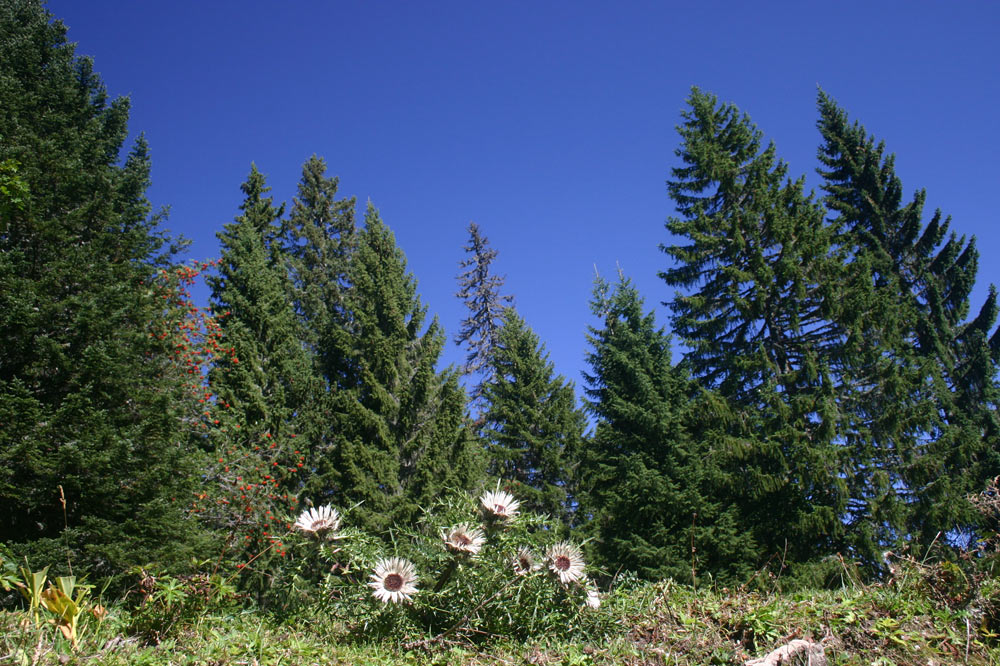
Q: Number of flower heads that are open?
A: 6